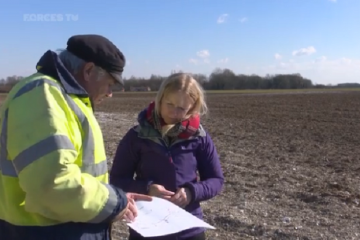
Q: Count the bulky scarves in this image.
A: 1